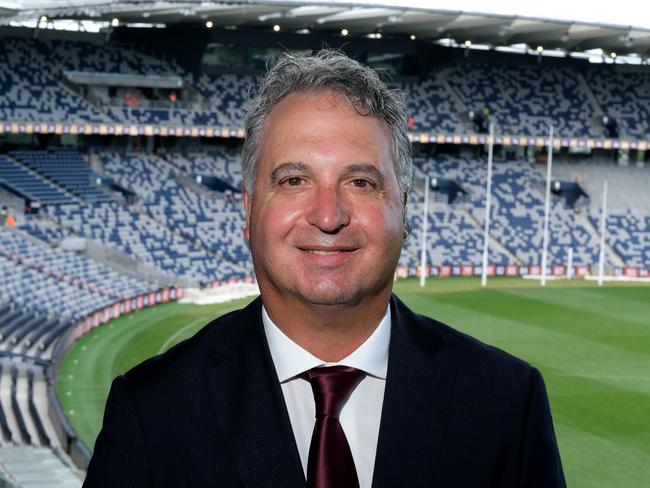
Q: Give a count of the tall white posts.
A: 4